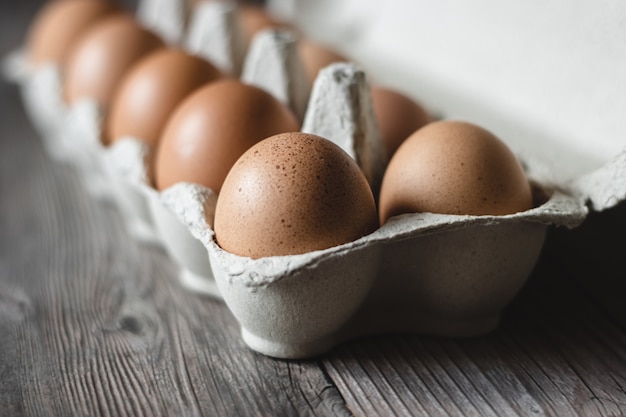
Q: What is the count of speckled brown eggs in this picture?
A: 2